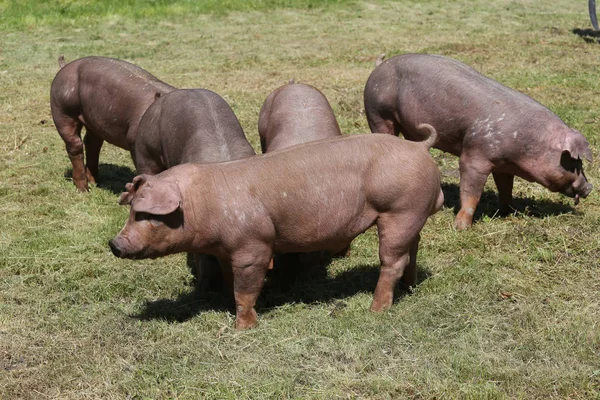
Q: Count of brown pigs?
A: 5